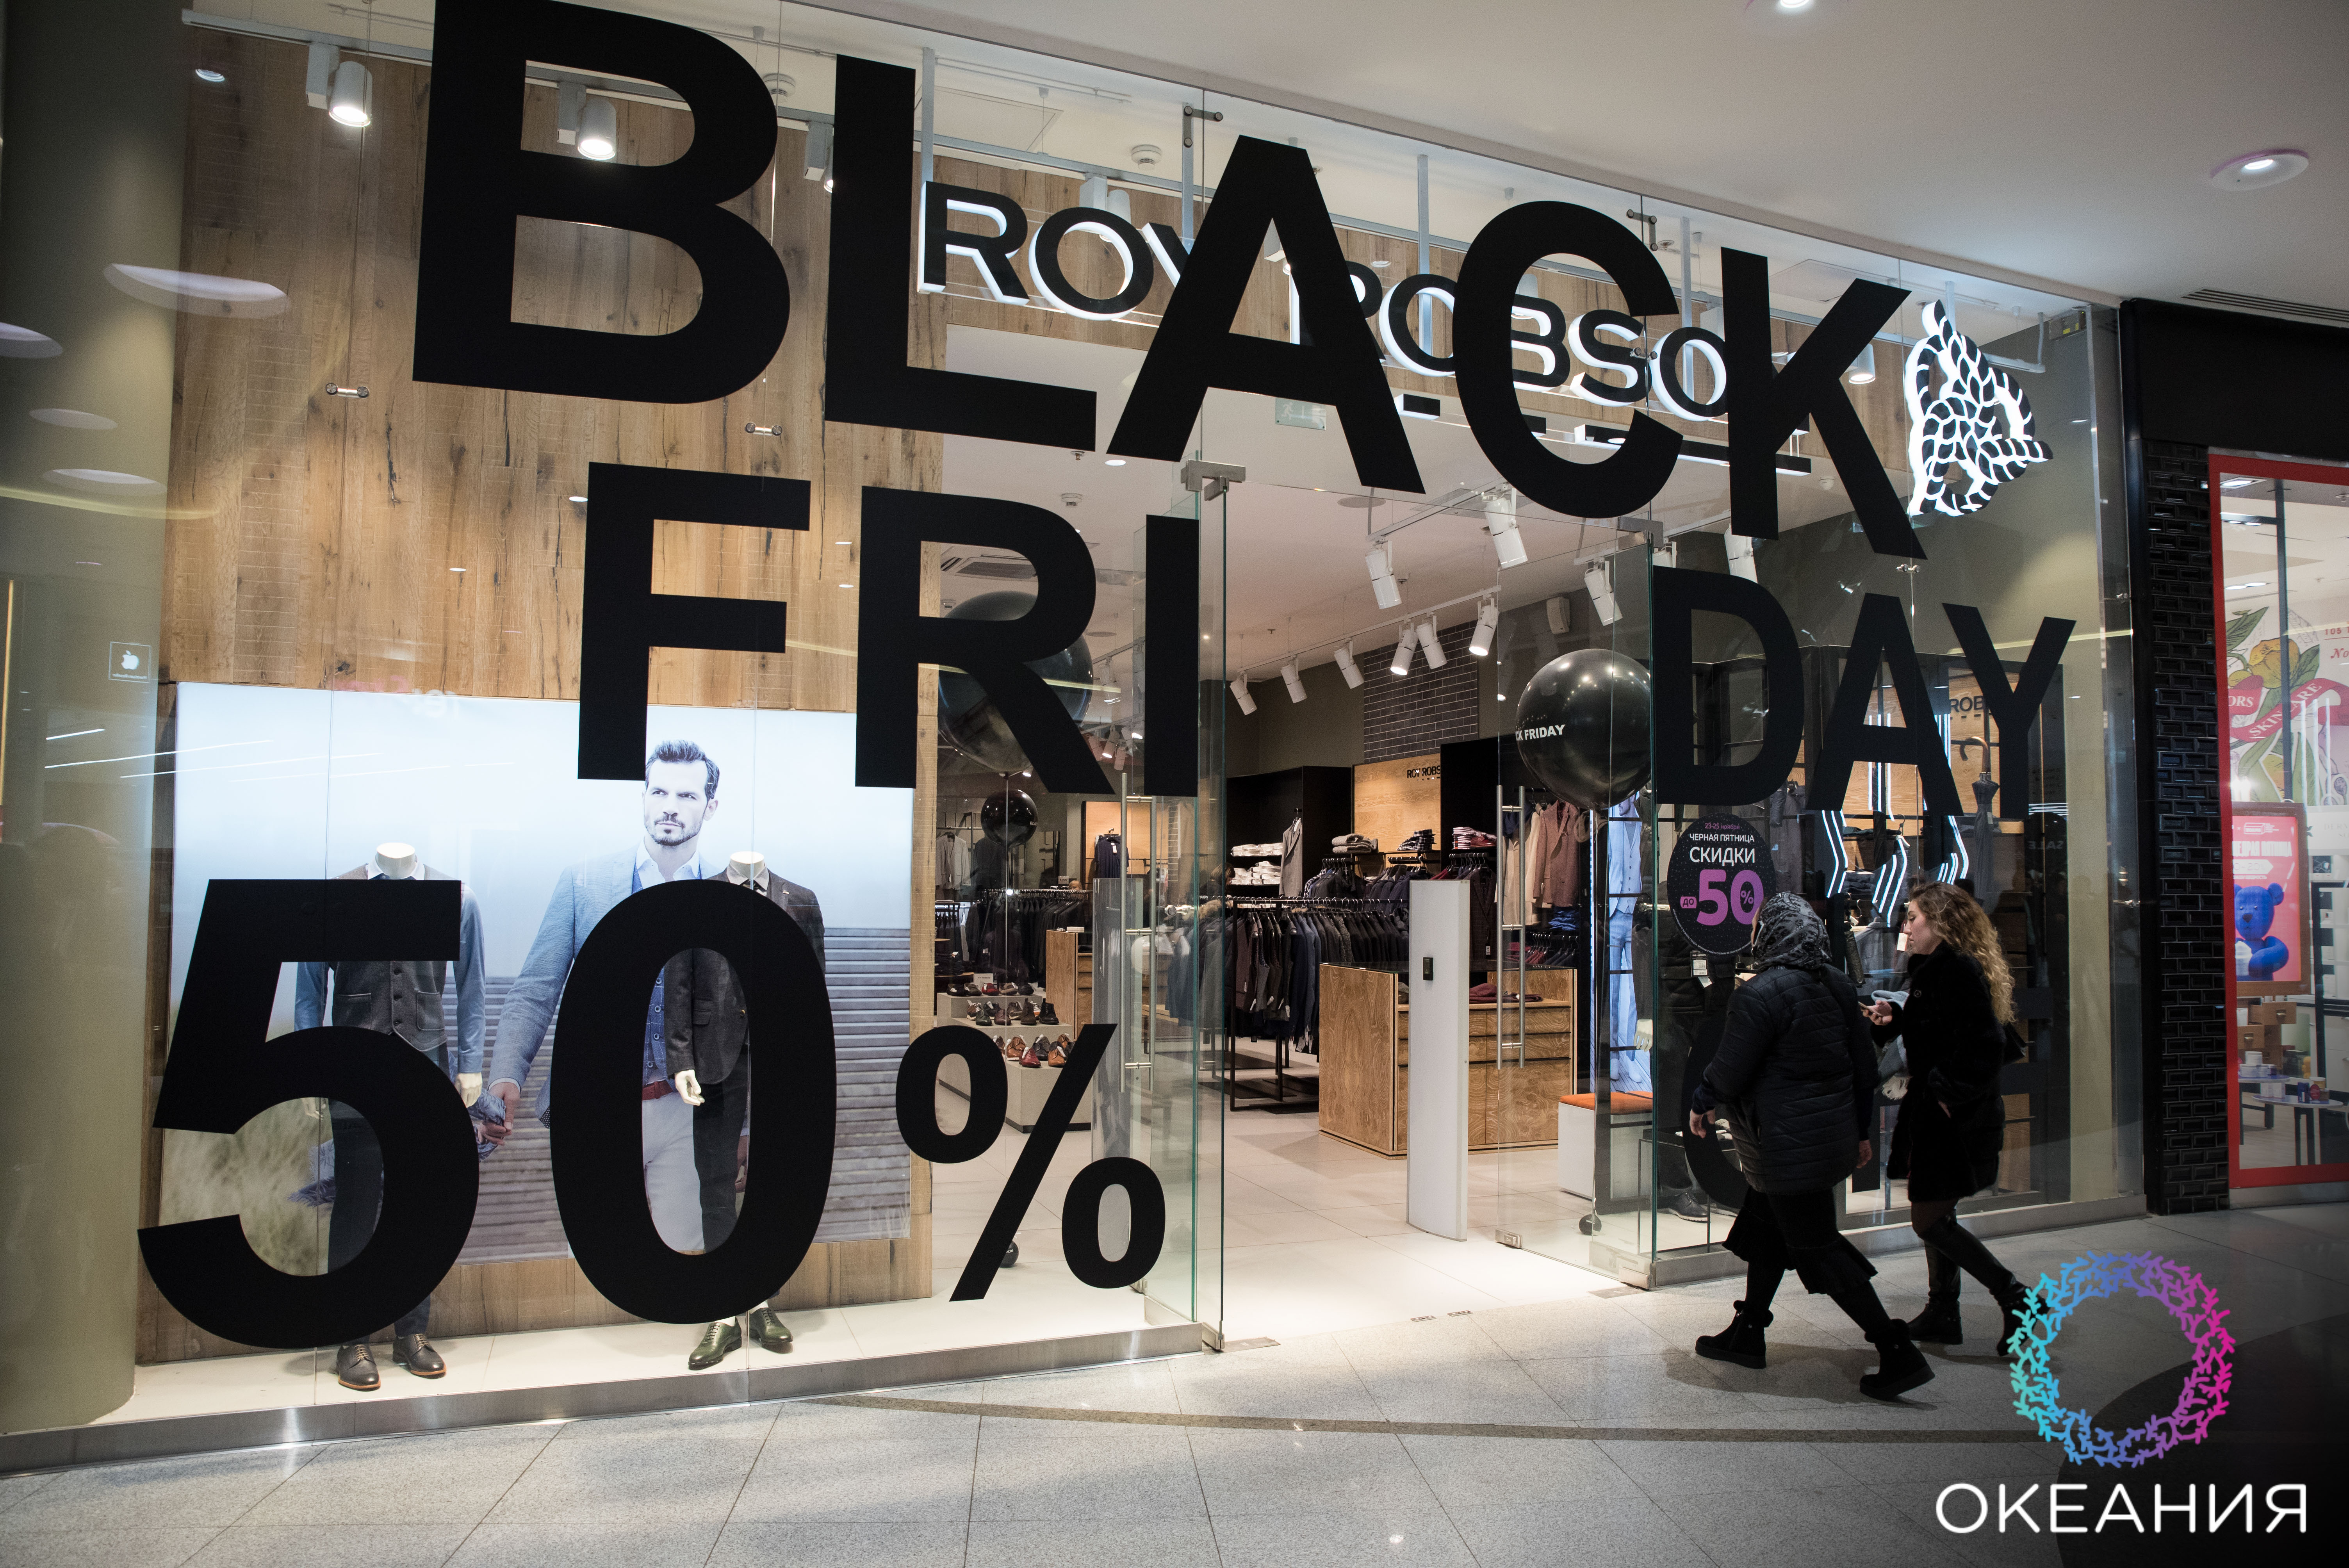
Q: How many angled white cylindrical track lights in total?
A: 11